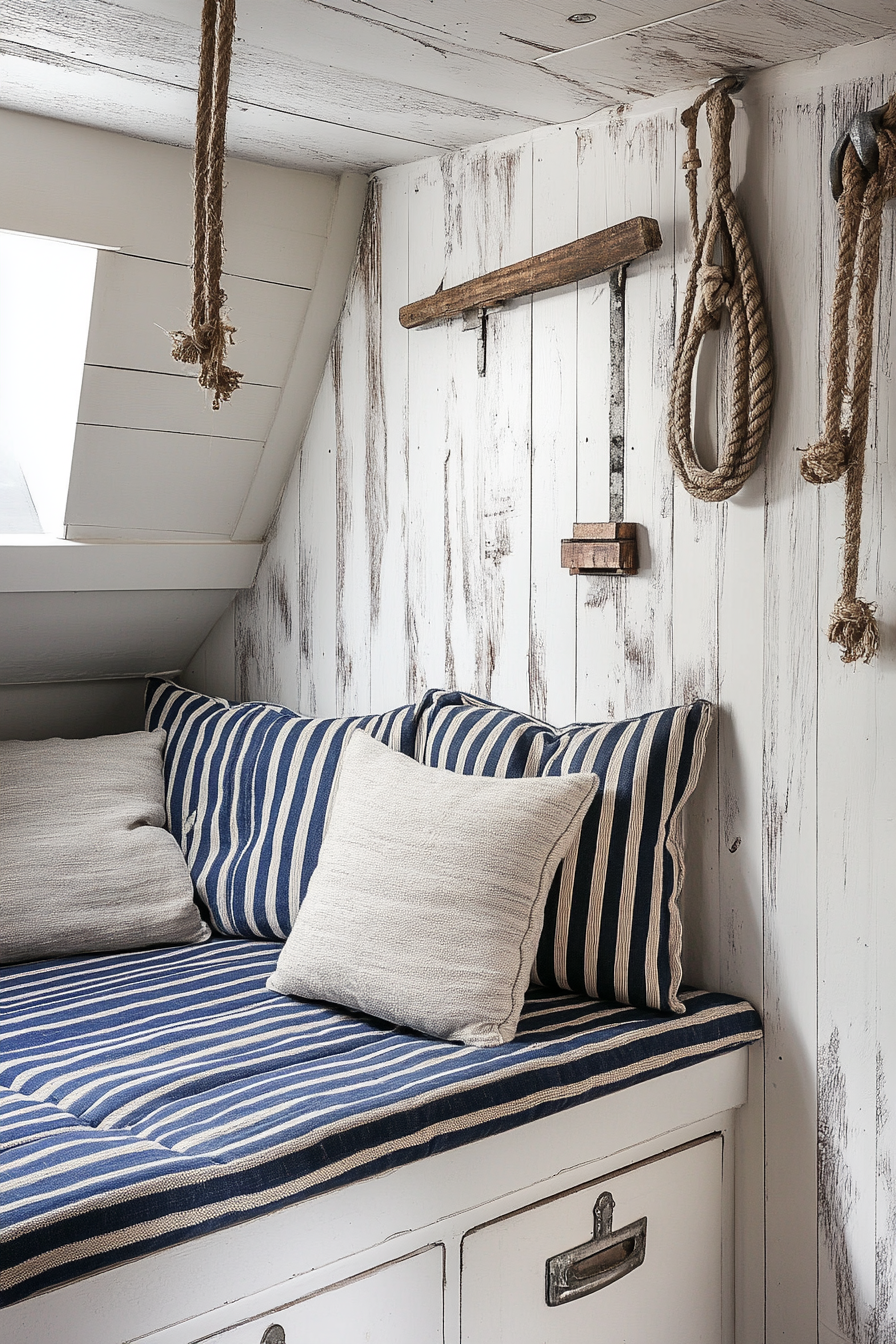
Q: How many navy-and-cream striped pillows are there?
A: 2